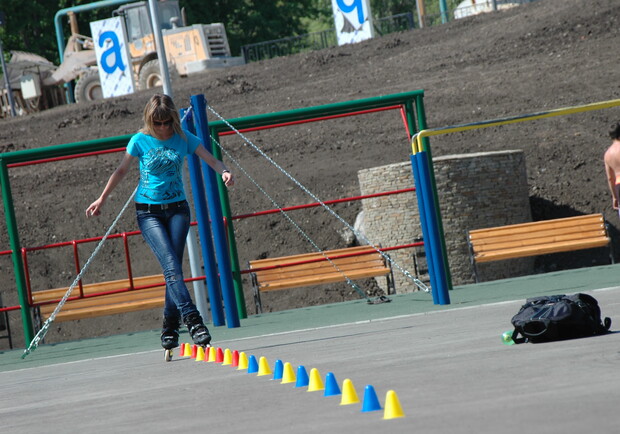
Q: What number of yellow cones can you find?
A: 10